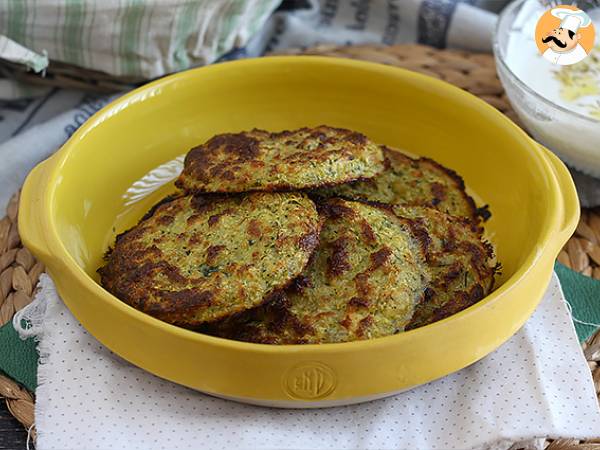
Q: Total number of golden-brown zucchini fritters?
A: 5